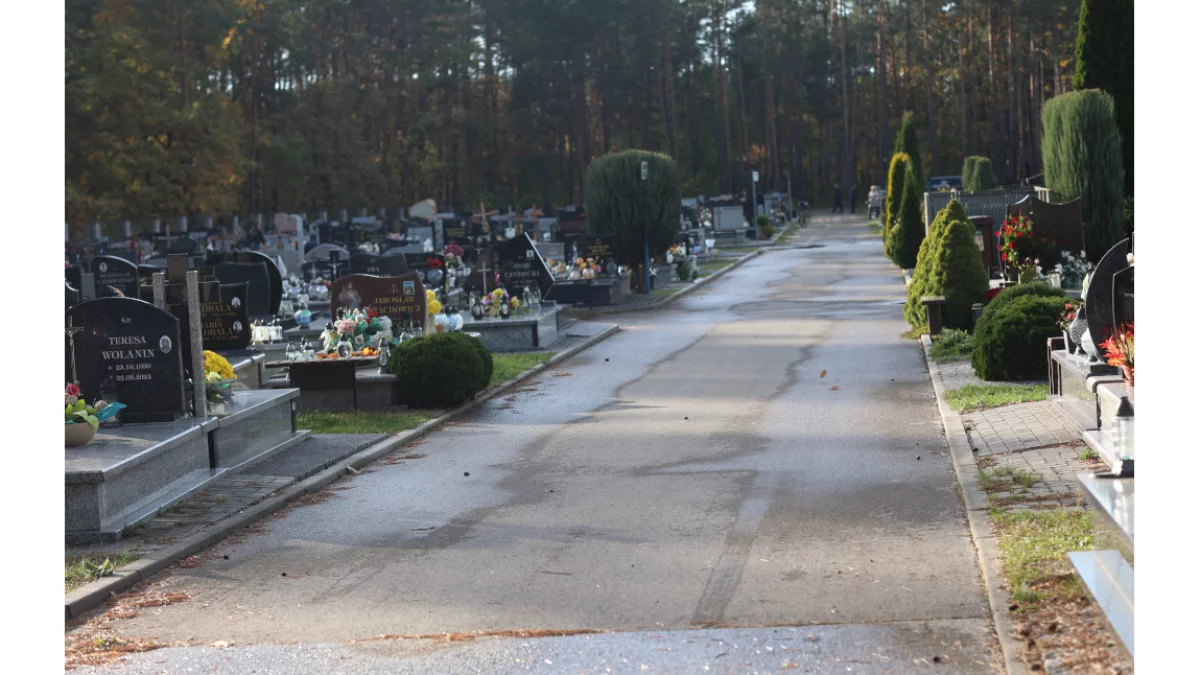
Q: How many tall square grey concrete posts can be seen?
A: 2